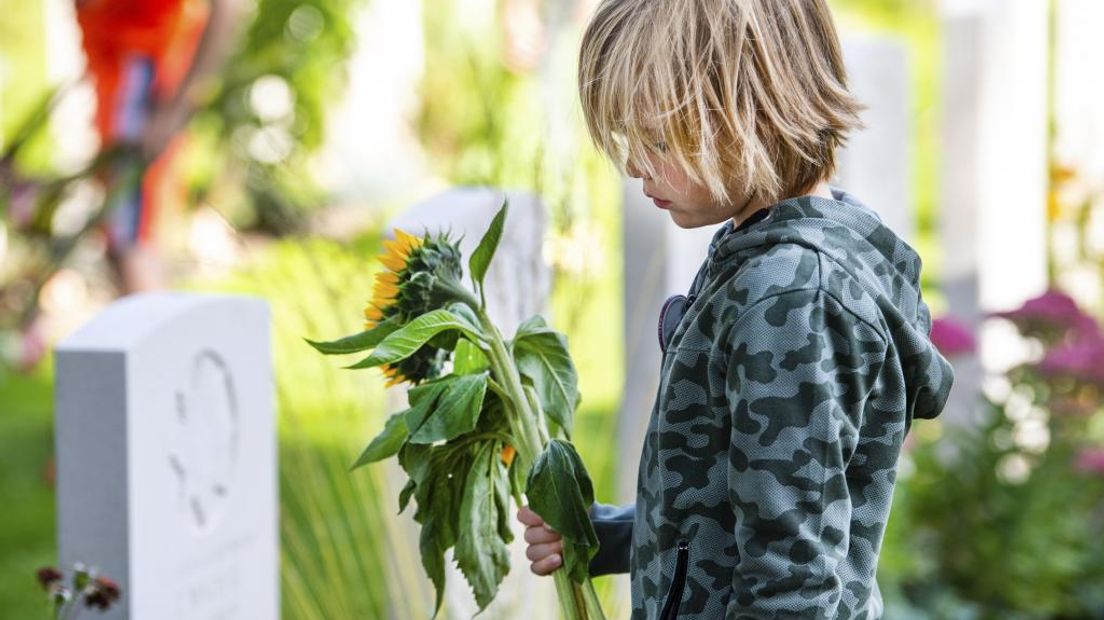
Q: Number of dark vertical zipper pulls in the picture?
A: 1